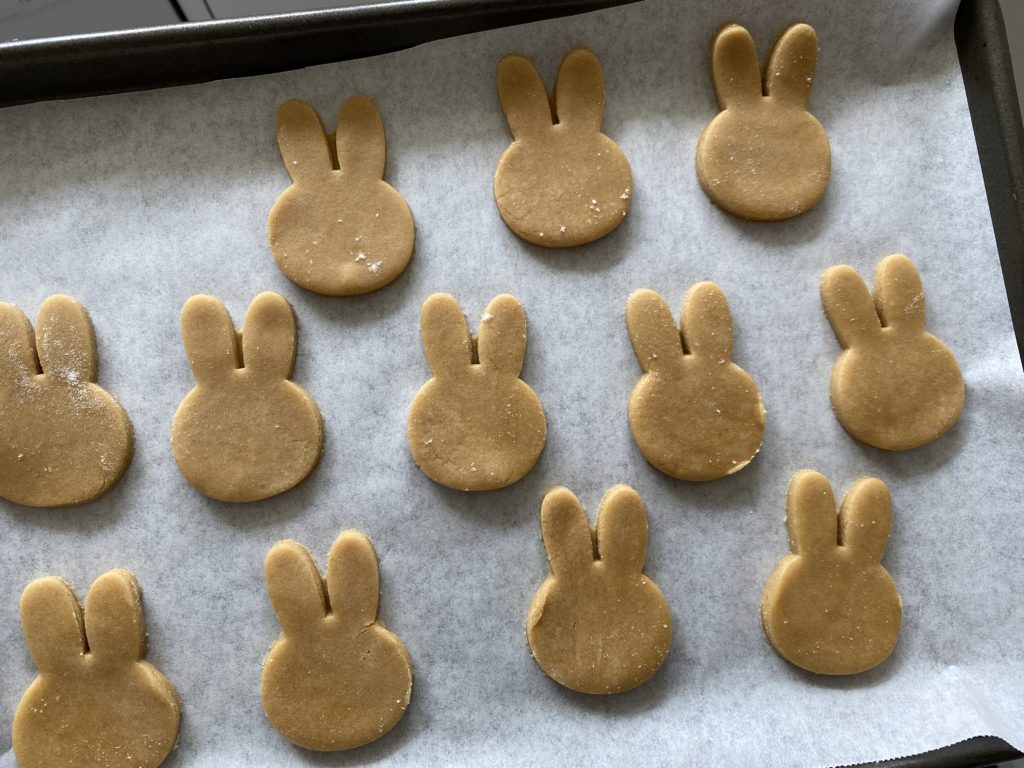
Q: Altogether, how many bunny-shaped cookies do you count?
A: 12